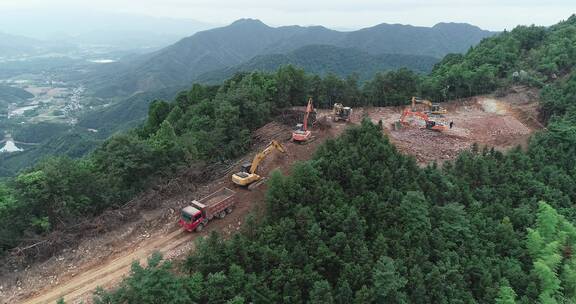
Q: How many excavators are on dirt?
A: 5